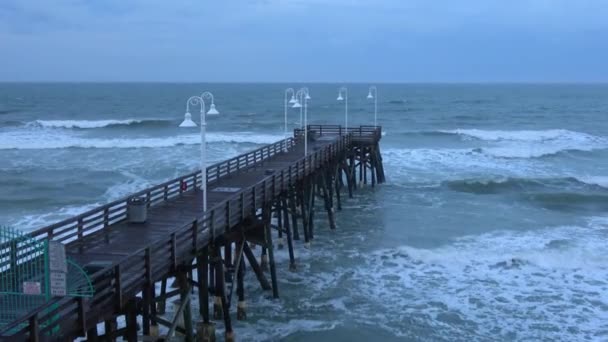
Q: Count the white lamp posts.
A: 7